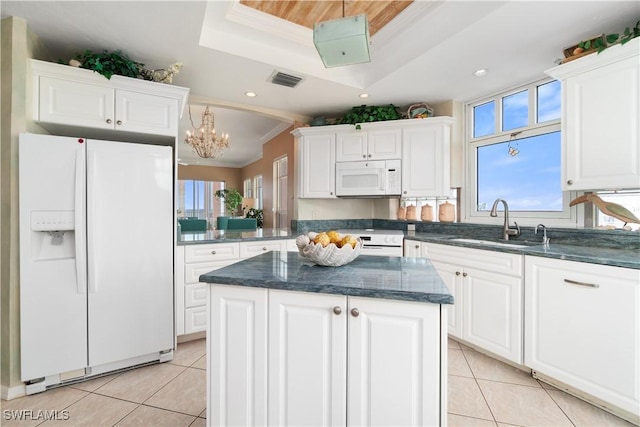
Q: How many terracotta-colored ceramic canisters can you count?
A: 4